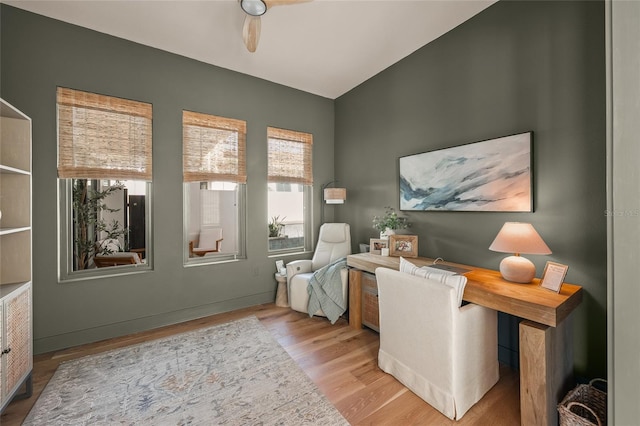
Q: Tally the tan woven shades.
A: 3